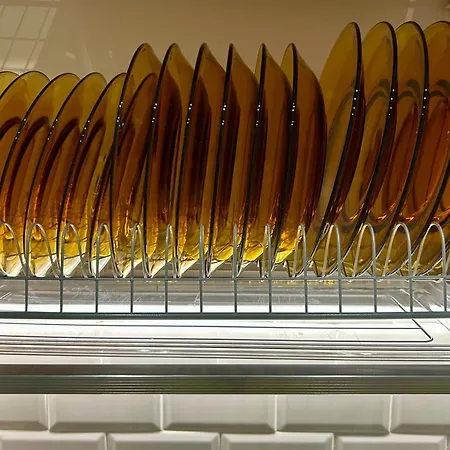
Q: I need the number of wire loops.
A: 14